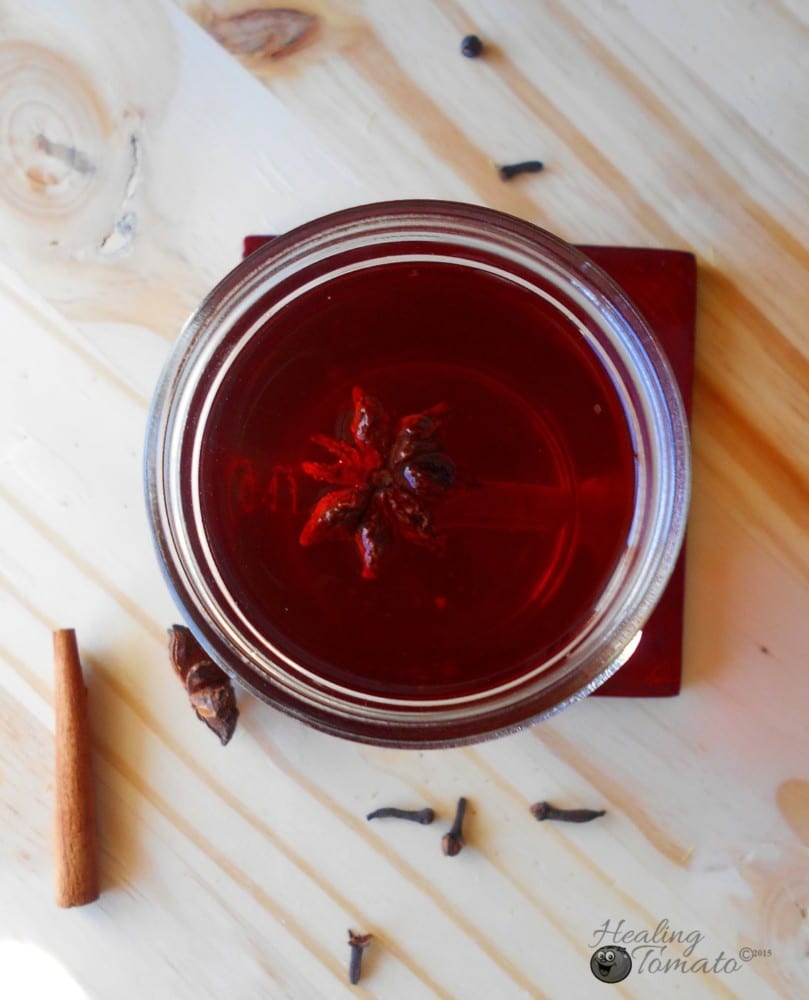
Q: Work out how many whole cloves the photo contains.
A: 5